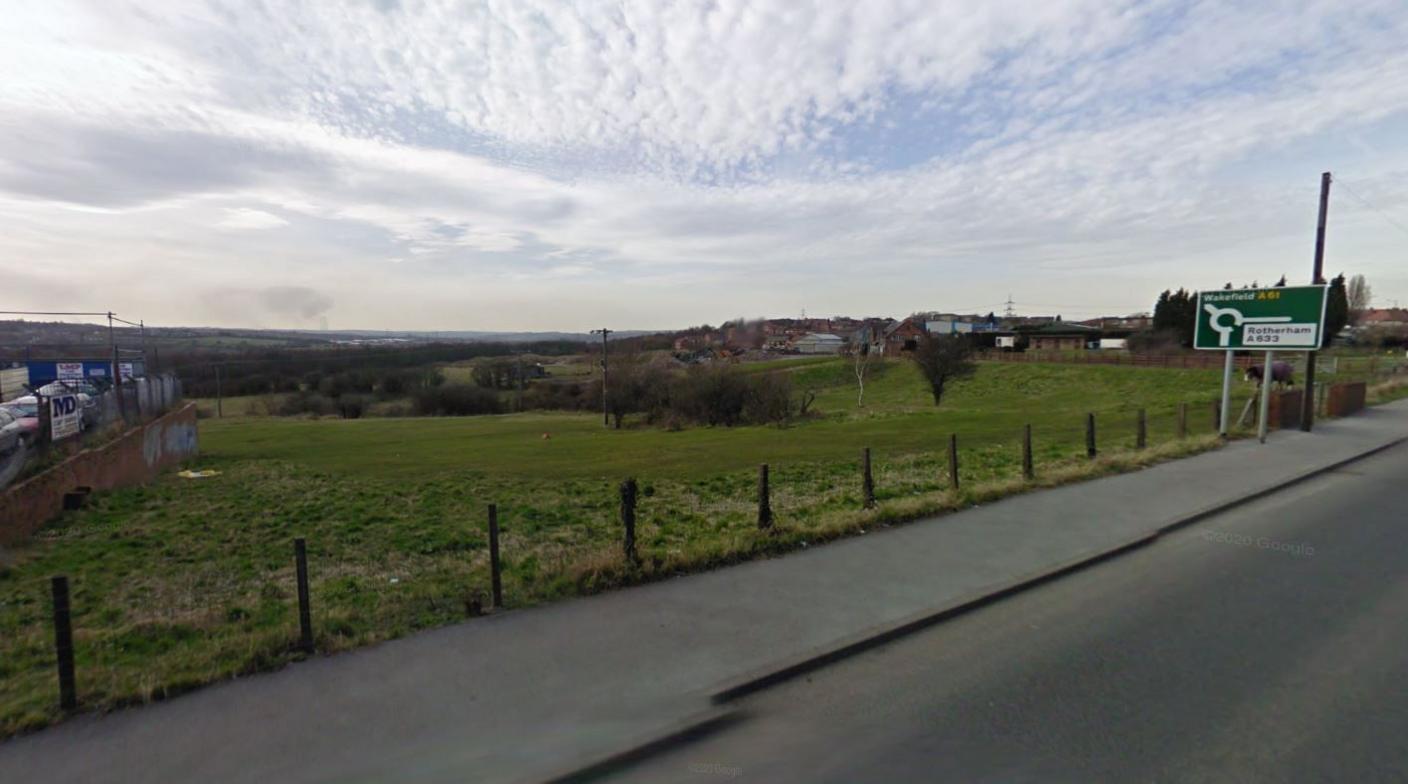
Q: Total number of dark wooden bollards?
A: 12